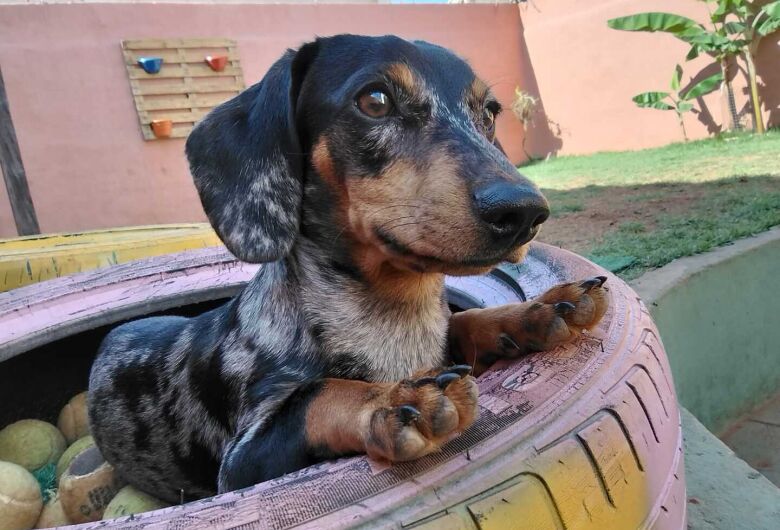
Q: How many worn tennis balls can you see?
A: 7